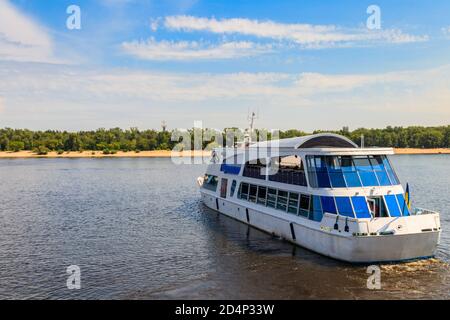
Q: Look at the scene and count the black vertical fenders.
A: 3